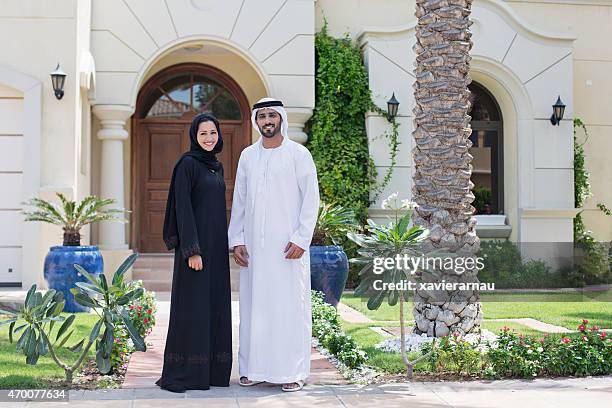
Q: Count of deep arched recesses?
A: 2